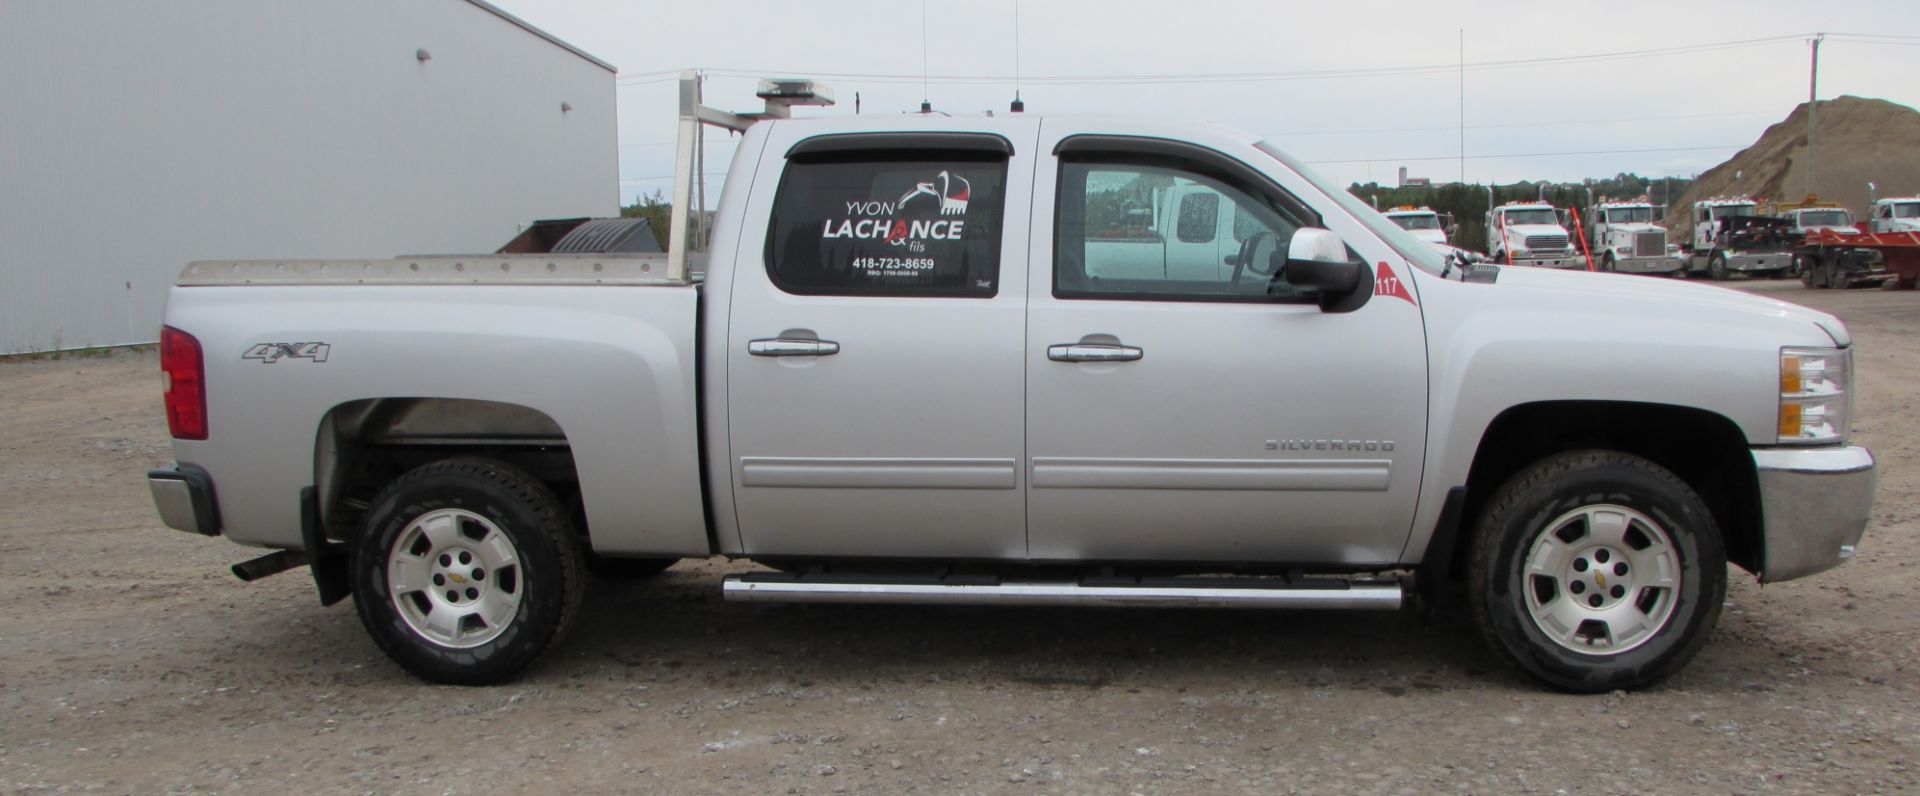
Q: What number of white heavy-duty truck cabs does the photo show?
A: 6